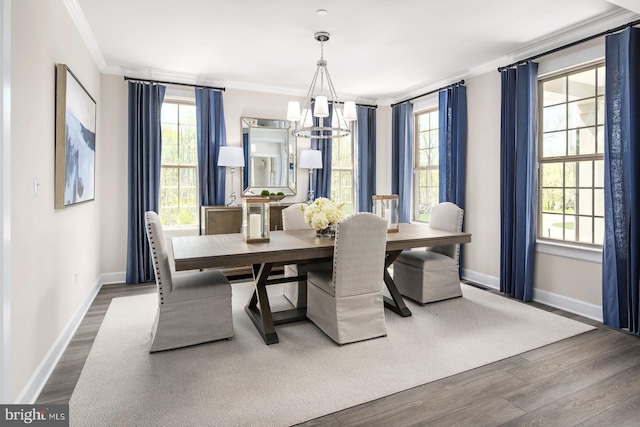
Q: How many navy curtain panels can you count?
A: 8